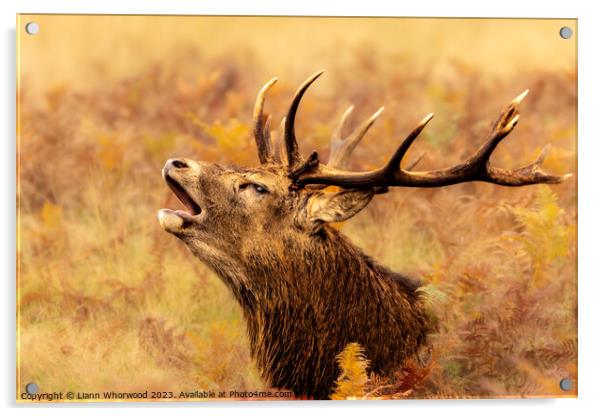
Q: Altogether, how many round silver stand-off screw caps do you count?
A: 4